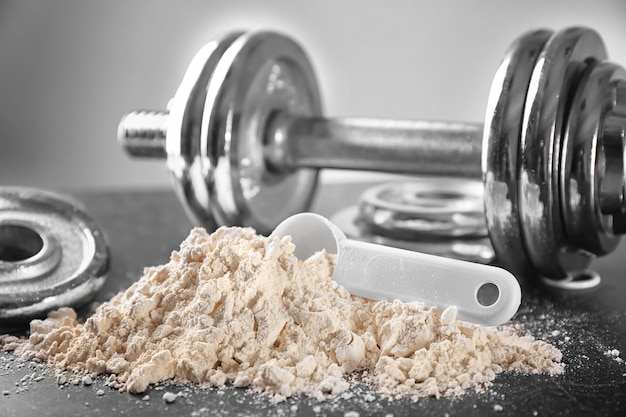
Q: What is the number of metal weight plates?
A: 8